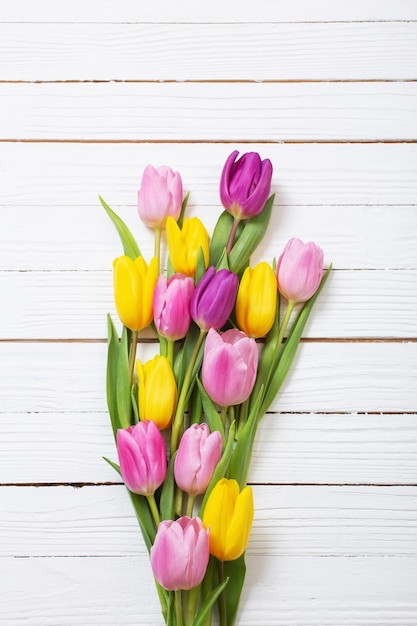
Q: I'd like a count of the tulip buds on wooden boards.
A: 14